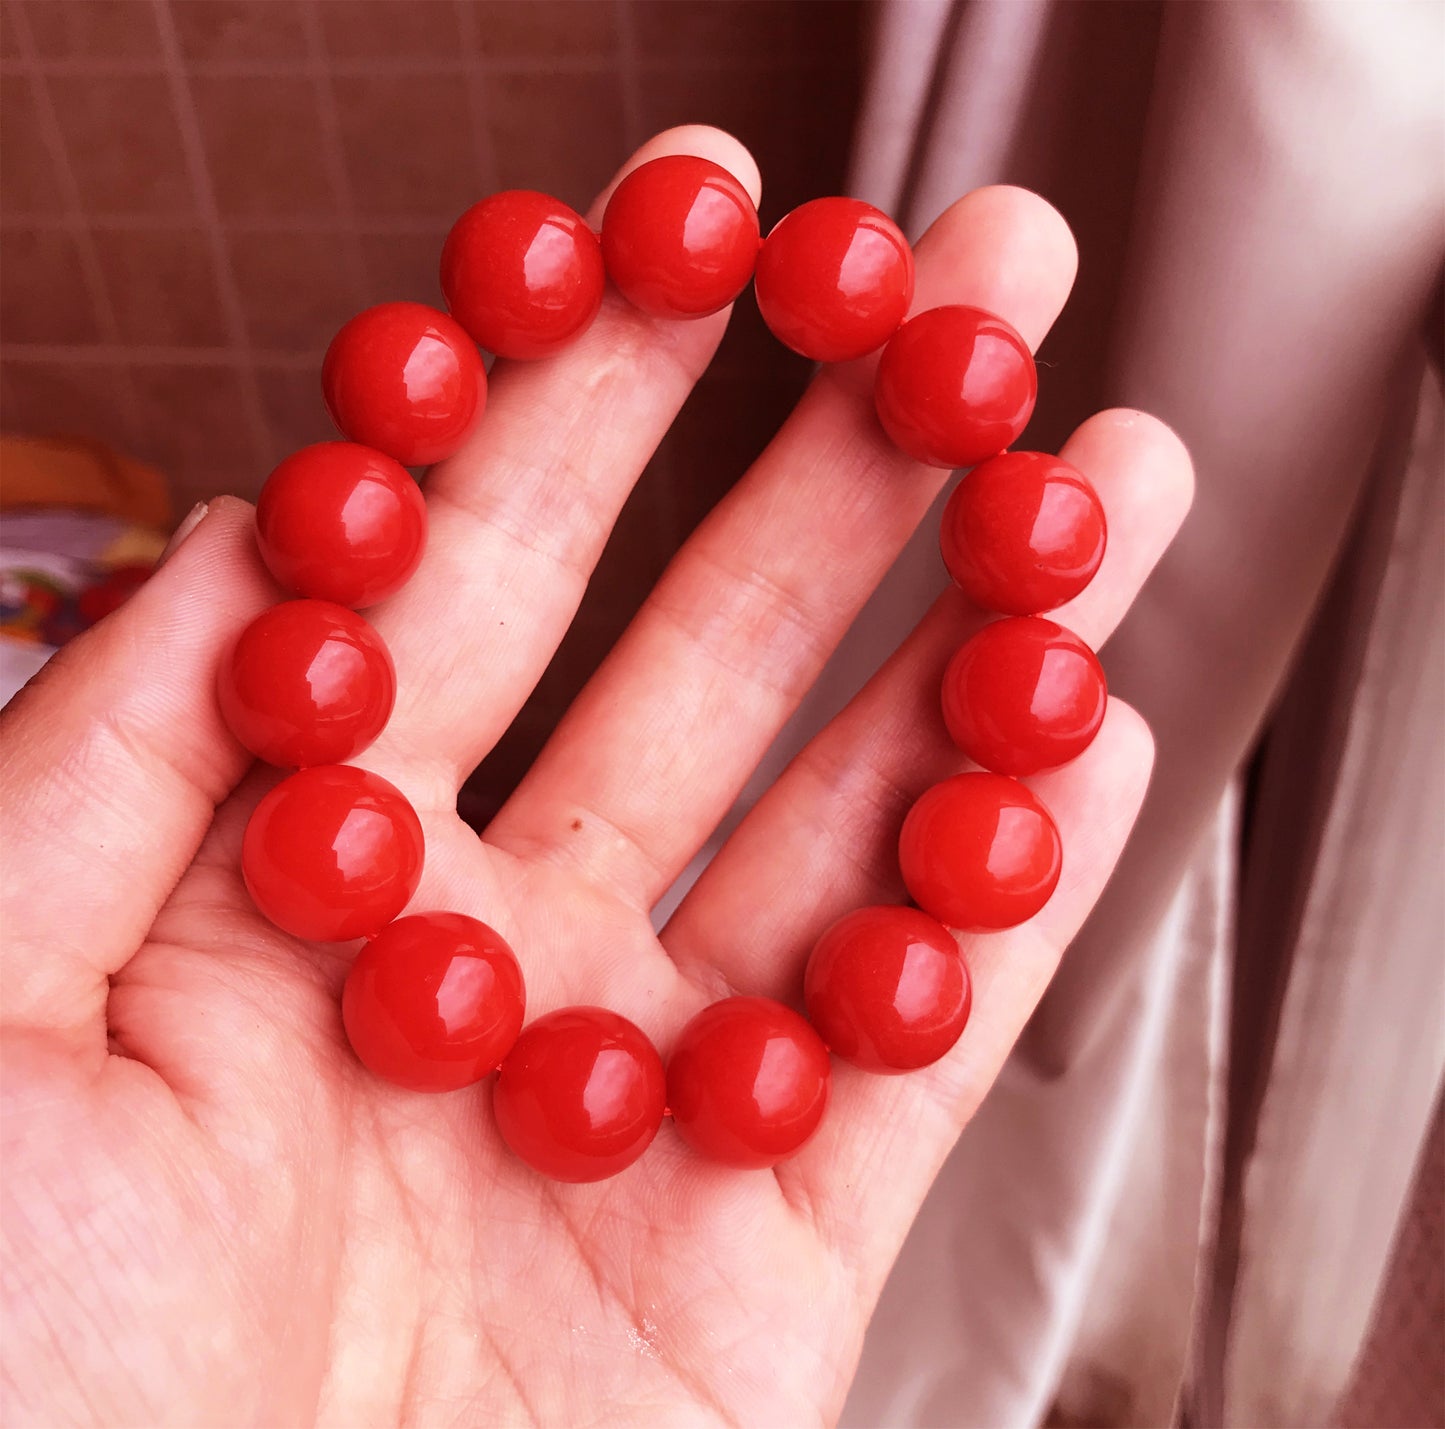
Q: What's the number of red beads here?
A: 15